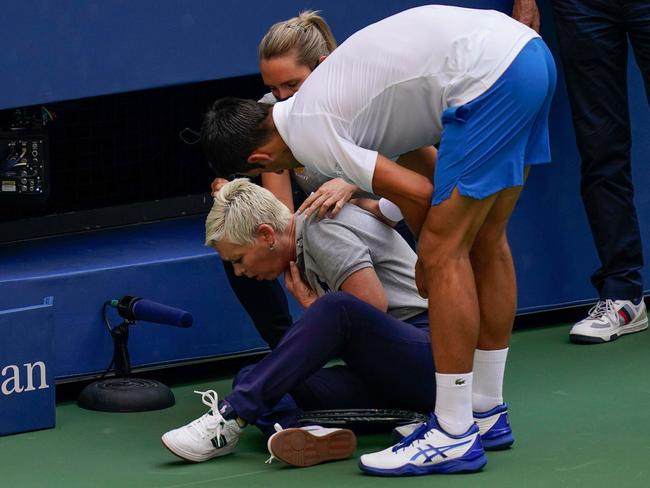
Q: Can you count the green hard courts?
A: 1